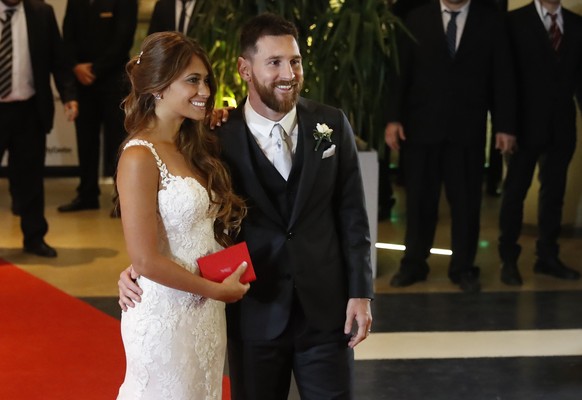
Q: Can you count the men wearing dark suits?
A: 6